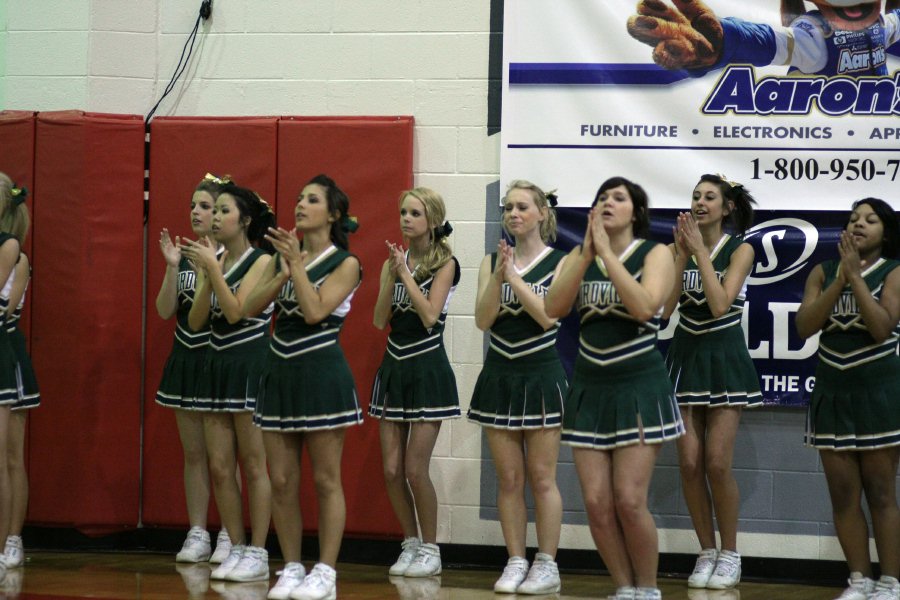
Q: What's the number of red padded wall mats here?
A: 4